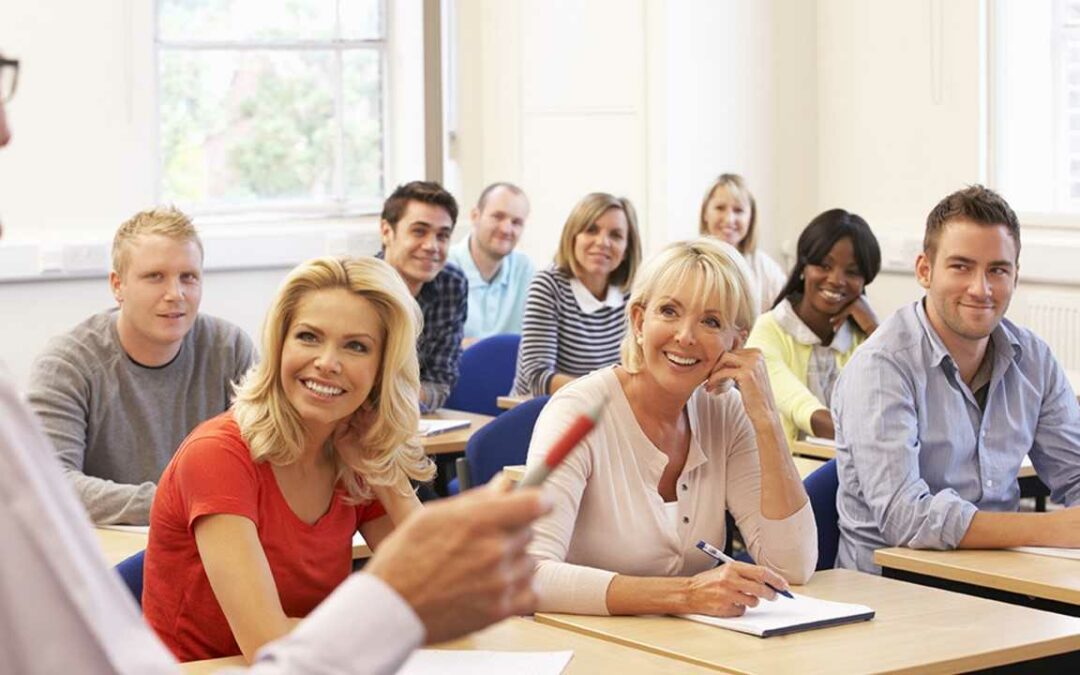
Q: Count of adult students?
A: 9